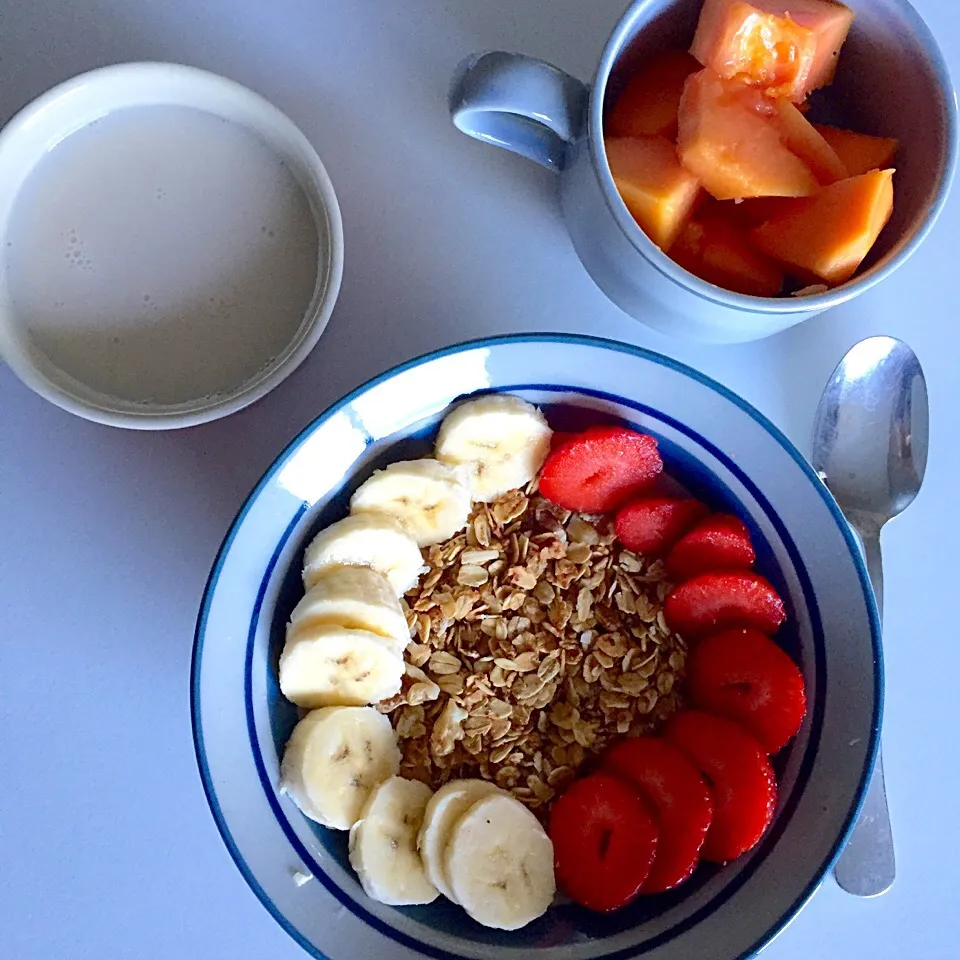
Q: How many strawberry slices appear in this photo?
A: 8